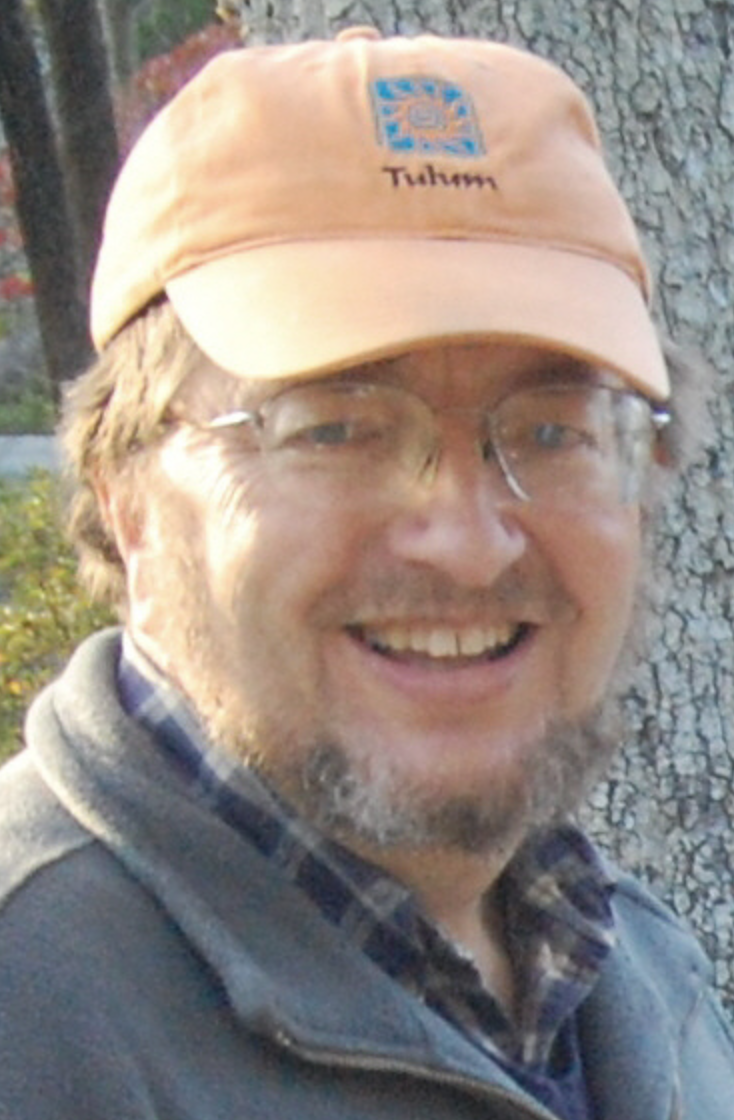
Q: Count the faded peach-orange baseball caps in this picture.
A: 1